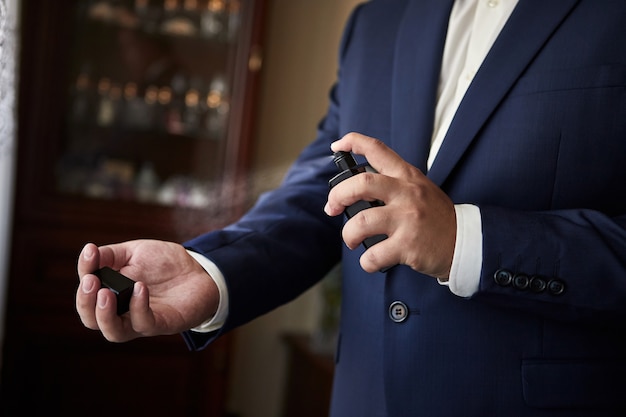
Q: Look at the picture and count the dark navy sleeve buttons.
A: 4